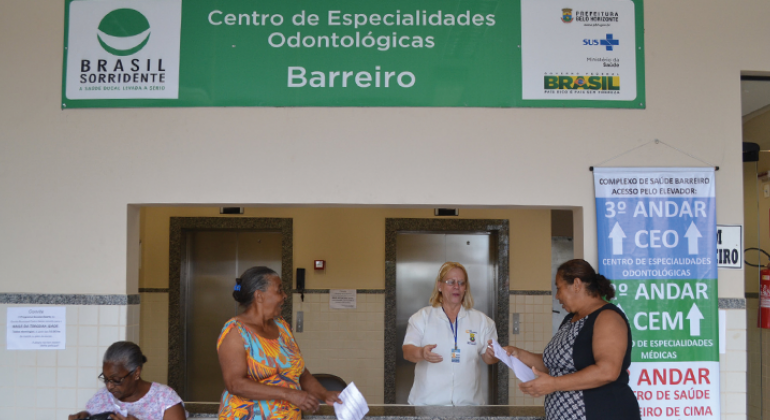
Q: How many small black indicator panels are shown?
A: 2